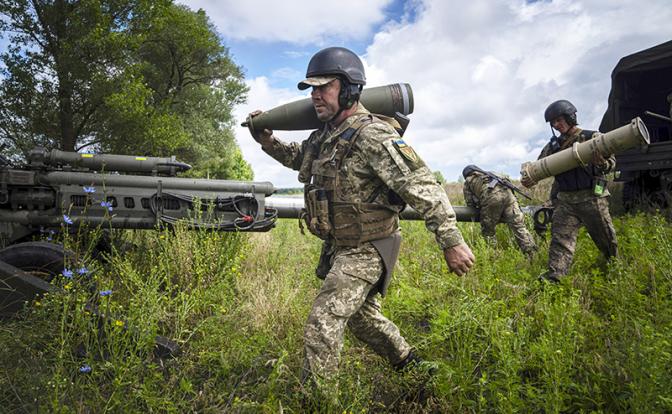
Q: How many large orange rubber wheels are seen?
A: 0